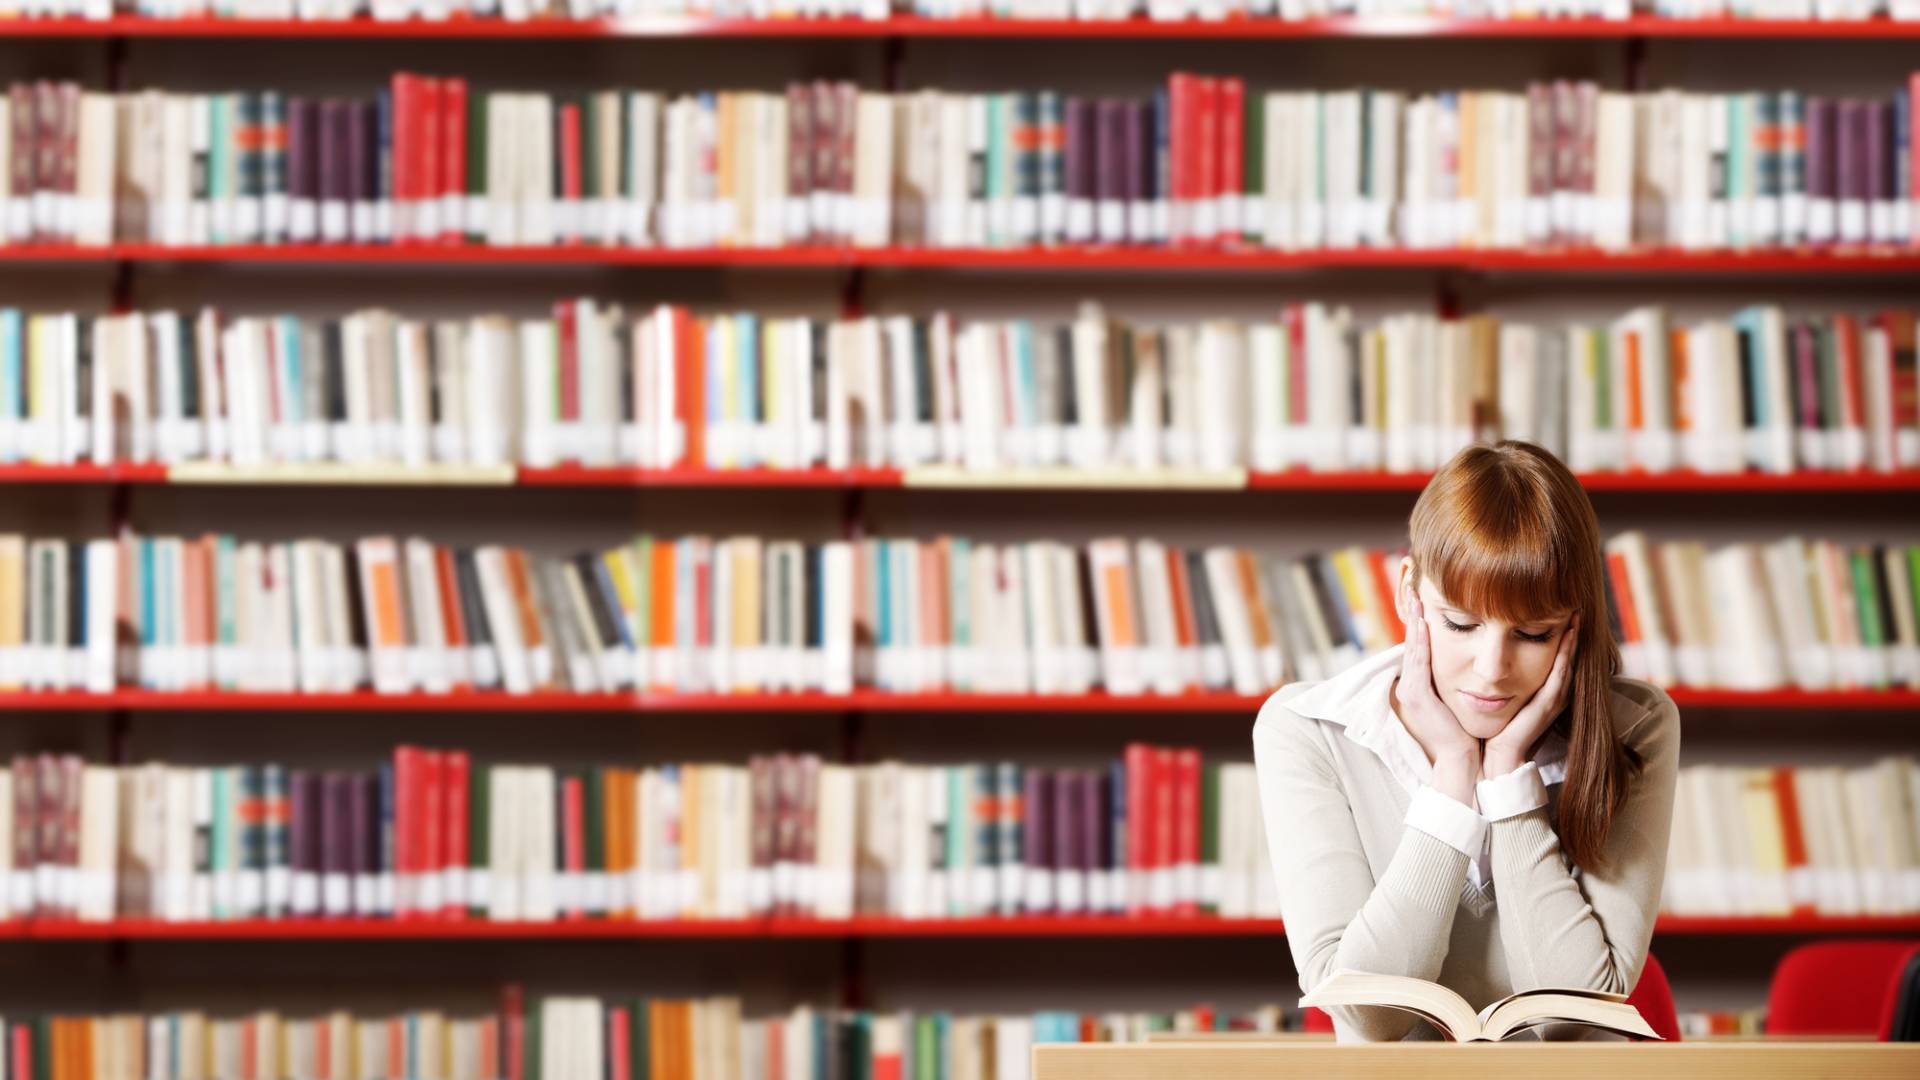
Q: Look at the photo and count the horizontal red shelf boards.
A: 5